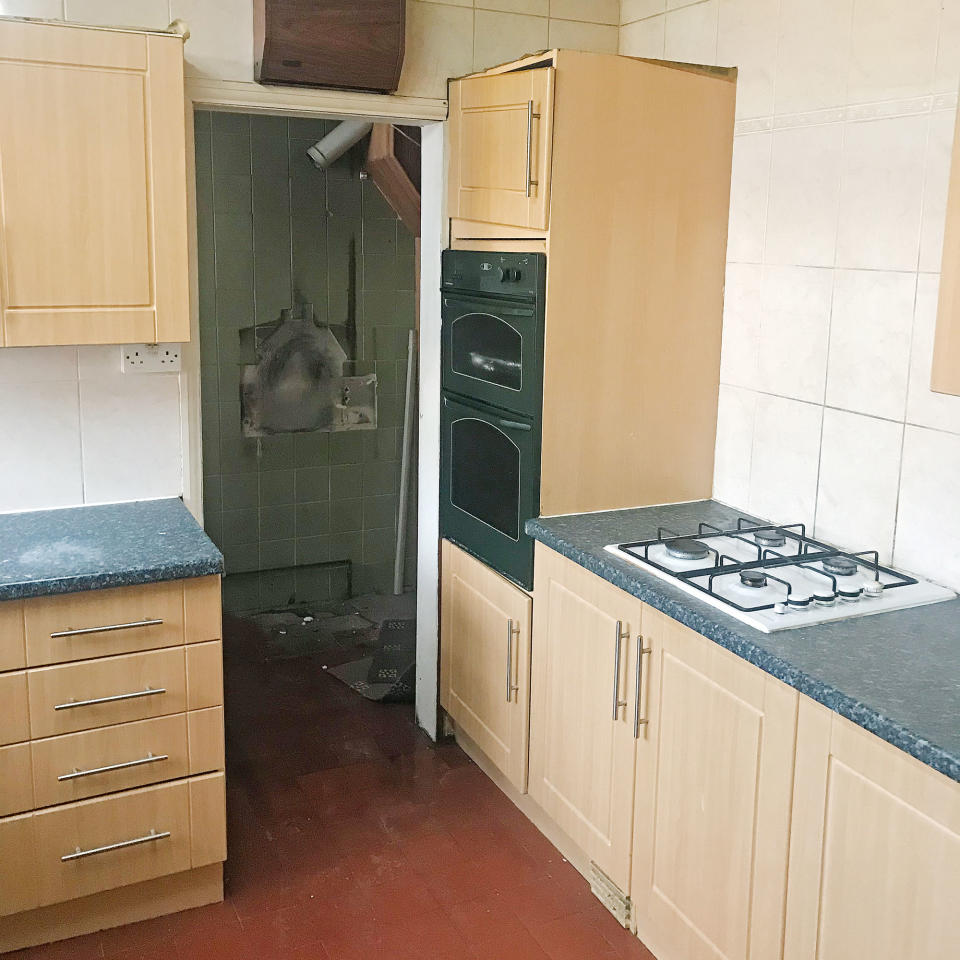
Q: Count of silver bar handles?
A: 8